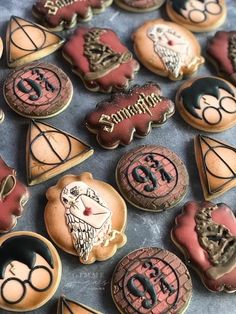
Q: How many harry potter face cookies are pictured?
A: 3